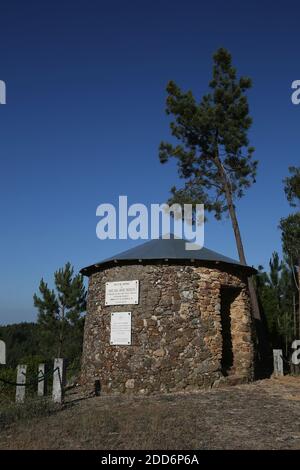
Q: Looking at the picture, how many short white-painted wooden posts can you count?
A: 4